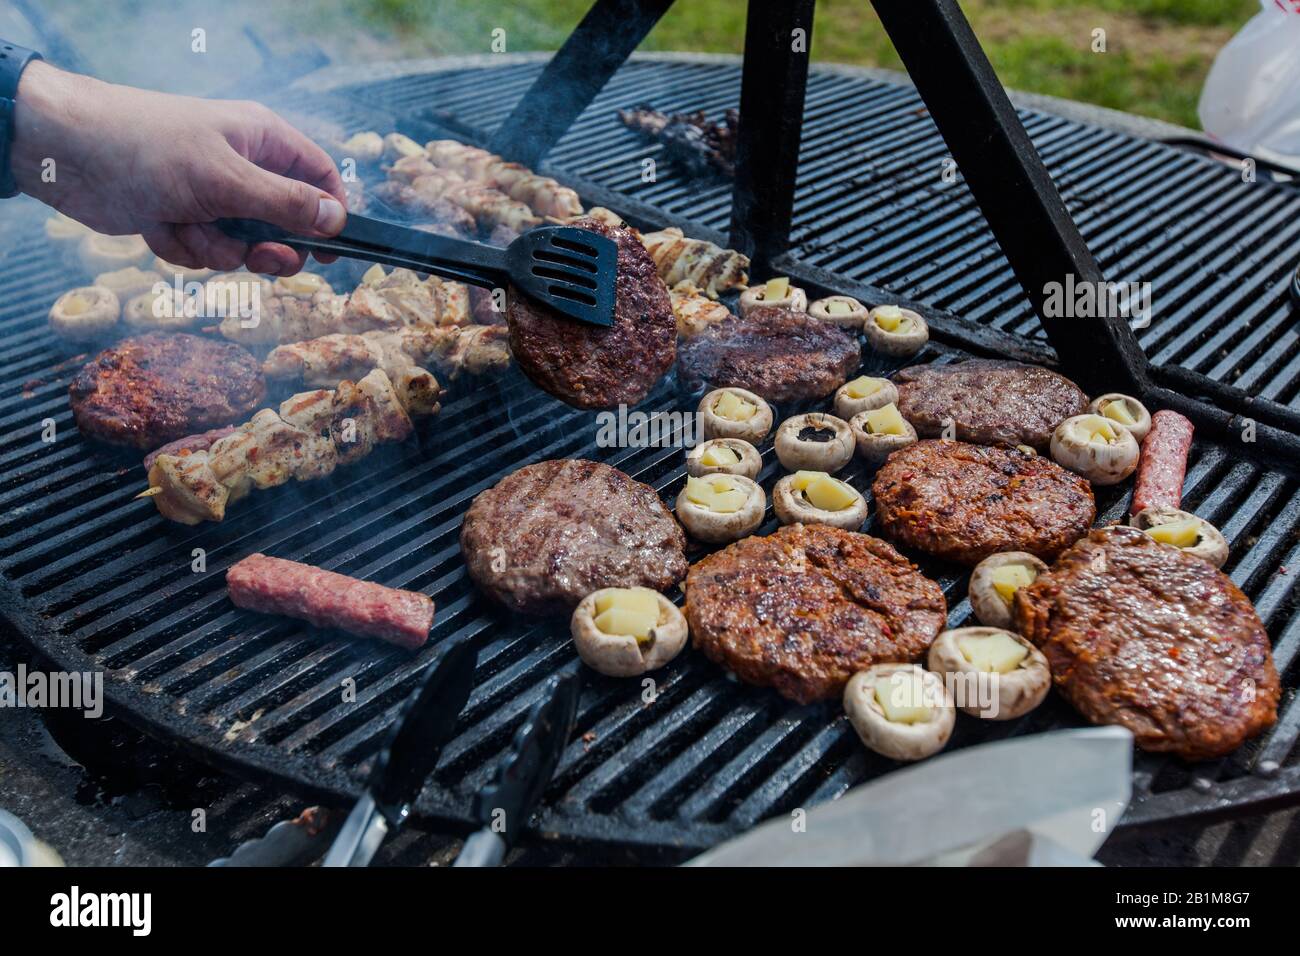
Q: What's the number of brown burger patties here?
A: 8